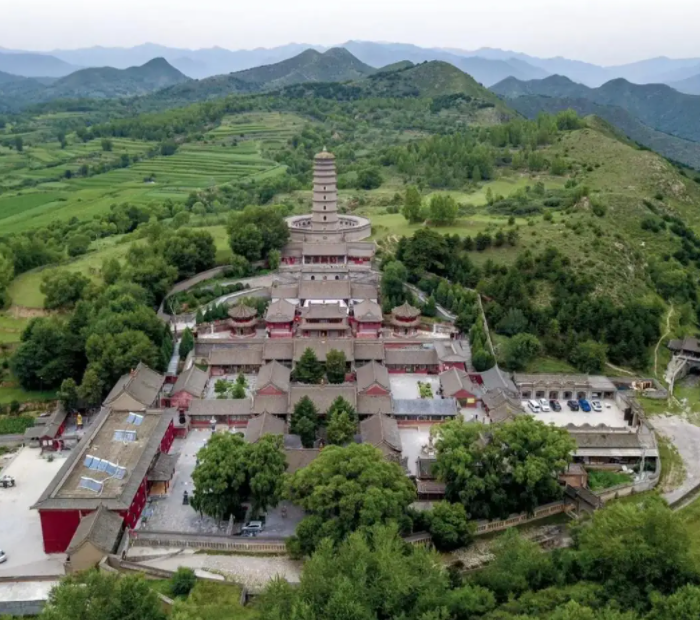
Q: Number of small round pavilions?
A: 2